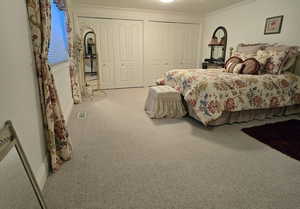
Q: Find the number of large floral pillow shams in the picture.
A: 2